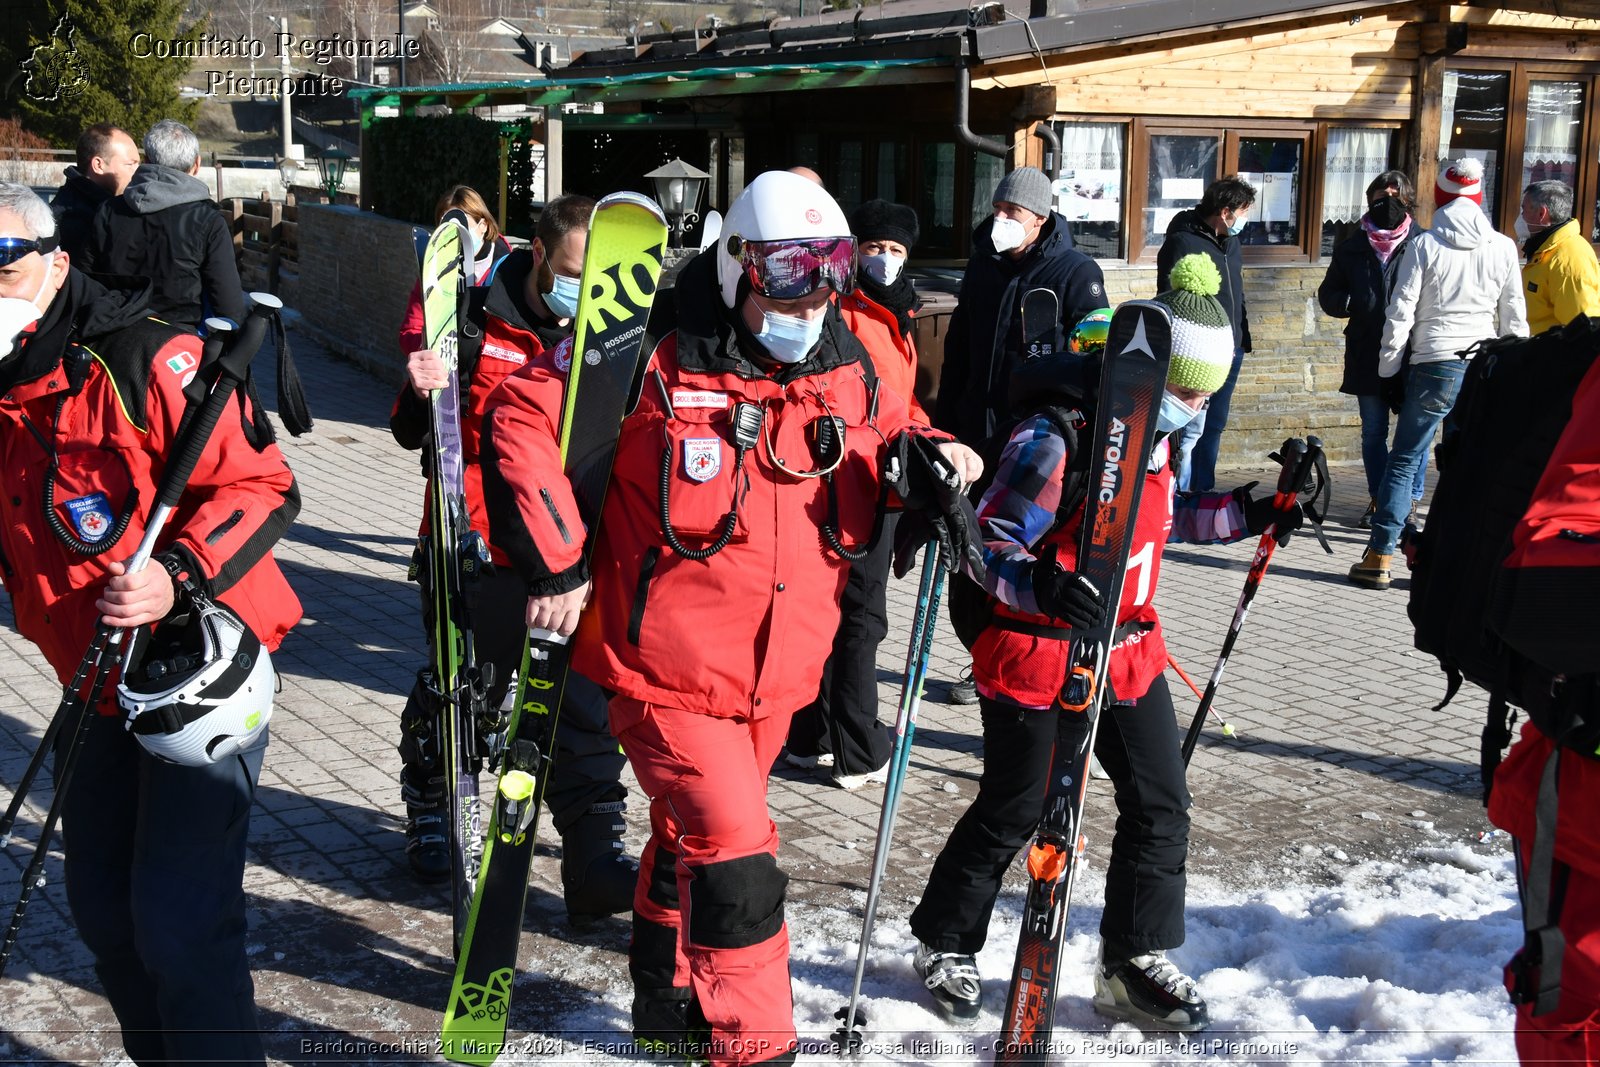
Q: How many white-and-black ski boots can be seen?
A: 2